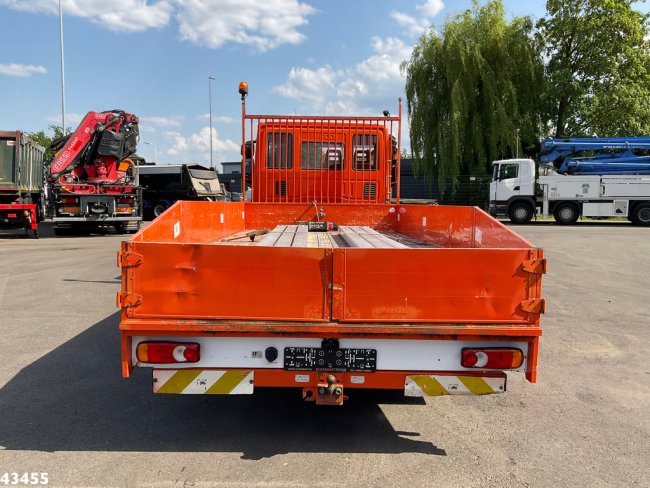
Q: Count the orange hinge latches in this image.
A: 4